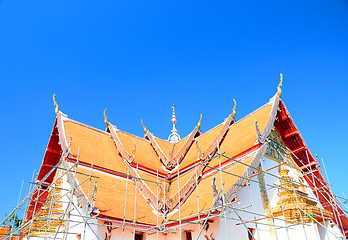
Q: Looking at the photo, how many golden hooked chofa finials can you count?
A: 6